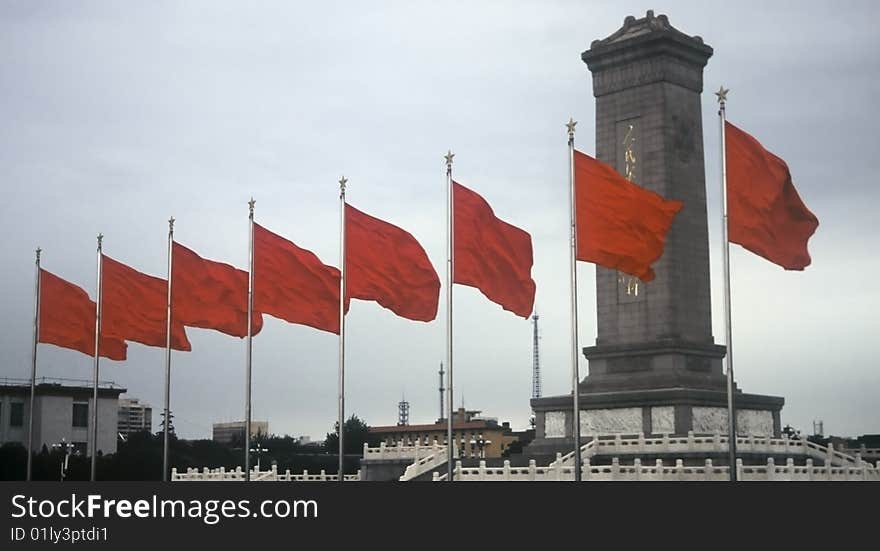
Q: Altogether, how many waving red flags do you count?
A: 8